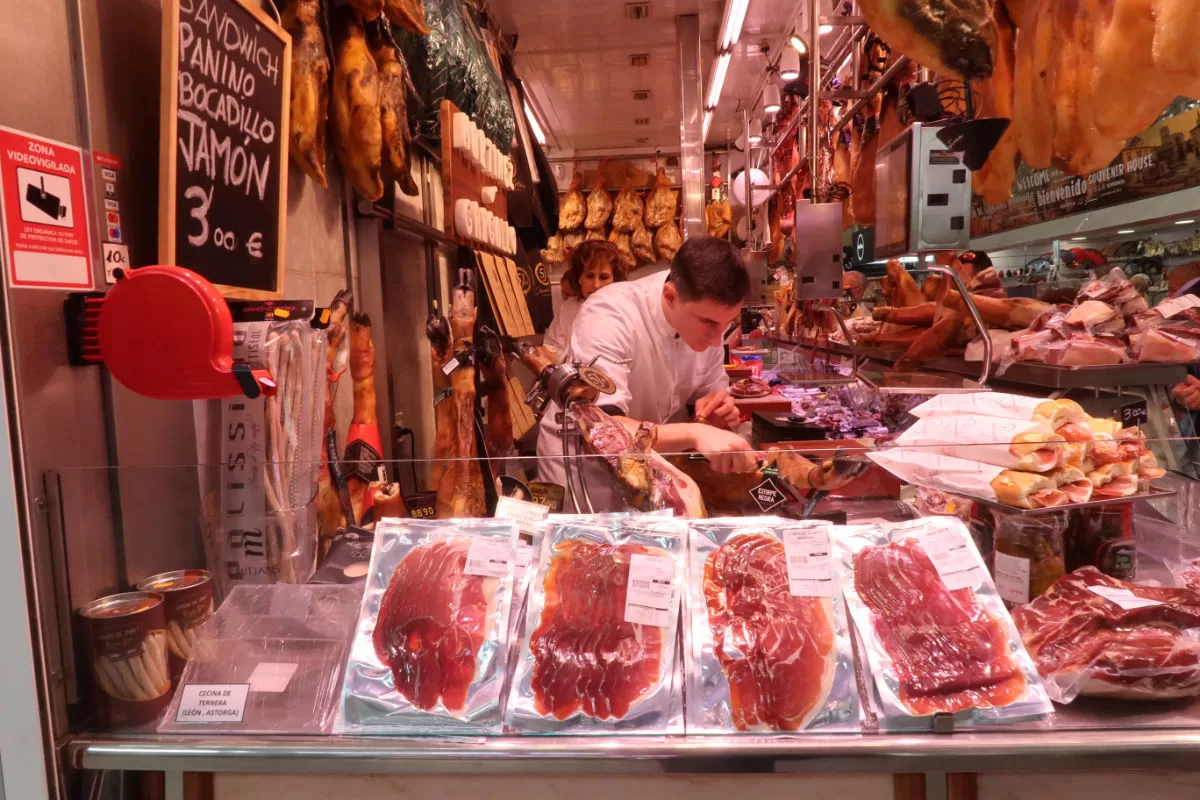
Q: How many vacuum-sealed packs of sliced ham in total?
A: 4